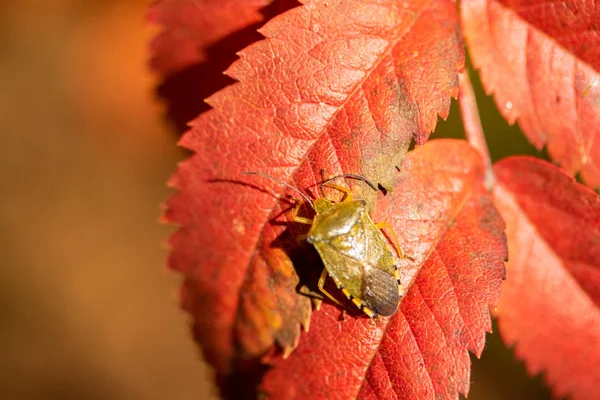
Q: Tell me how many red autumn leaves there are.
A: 5